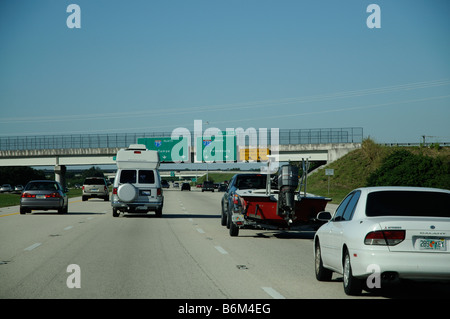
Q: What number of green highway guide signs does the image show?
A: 2